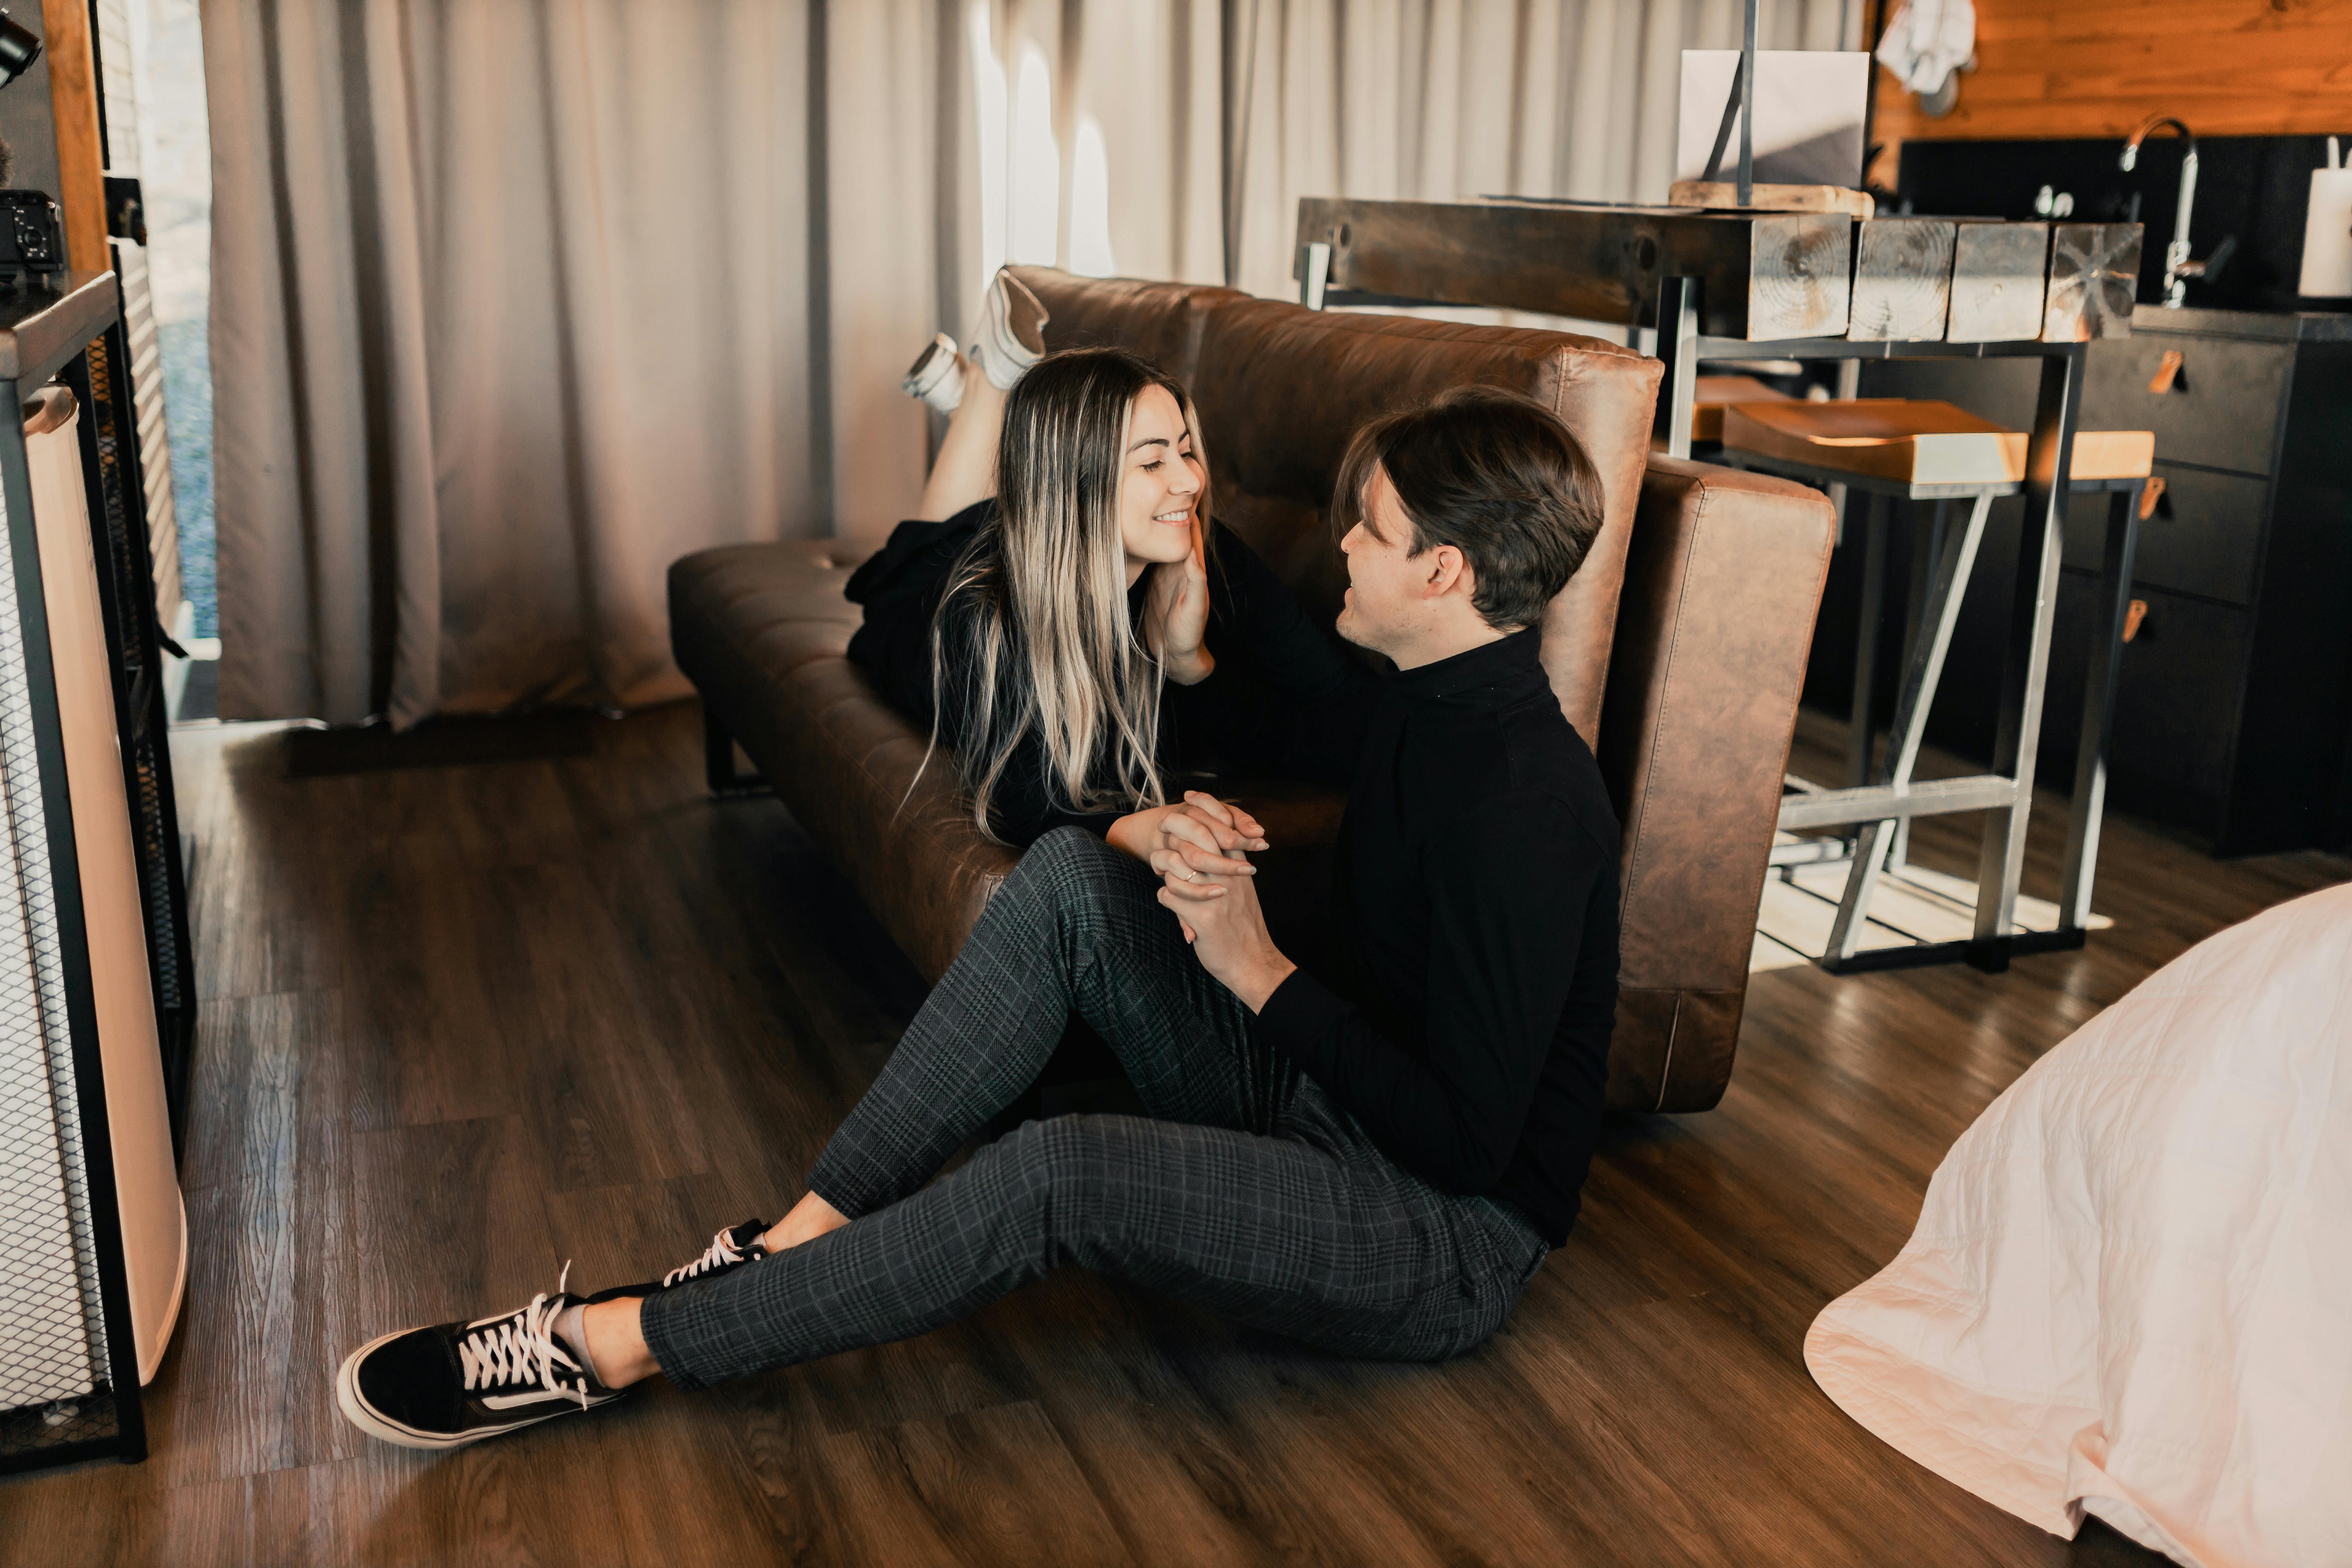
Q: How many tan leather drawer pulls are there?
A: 3